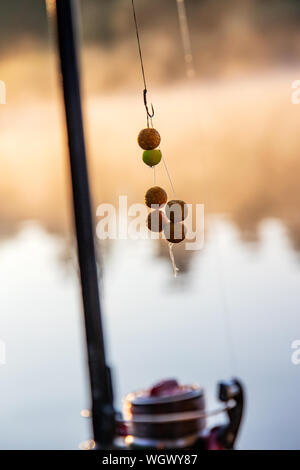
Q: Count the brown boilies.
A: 5